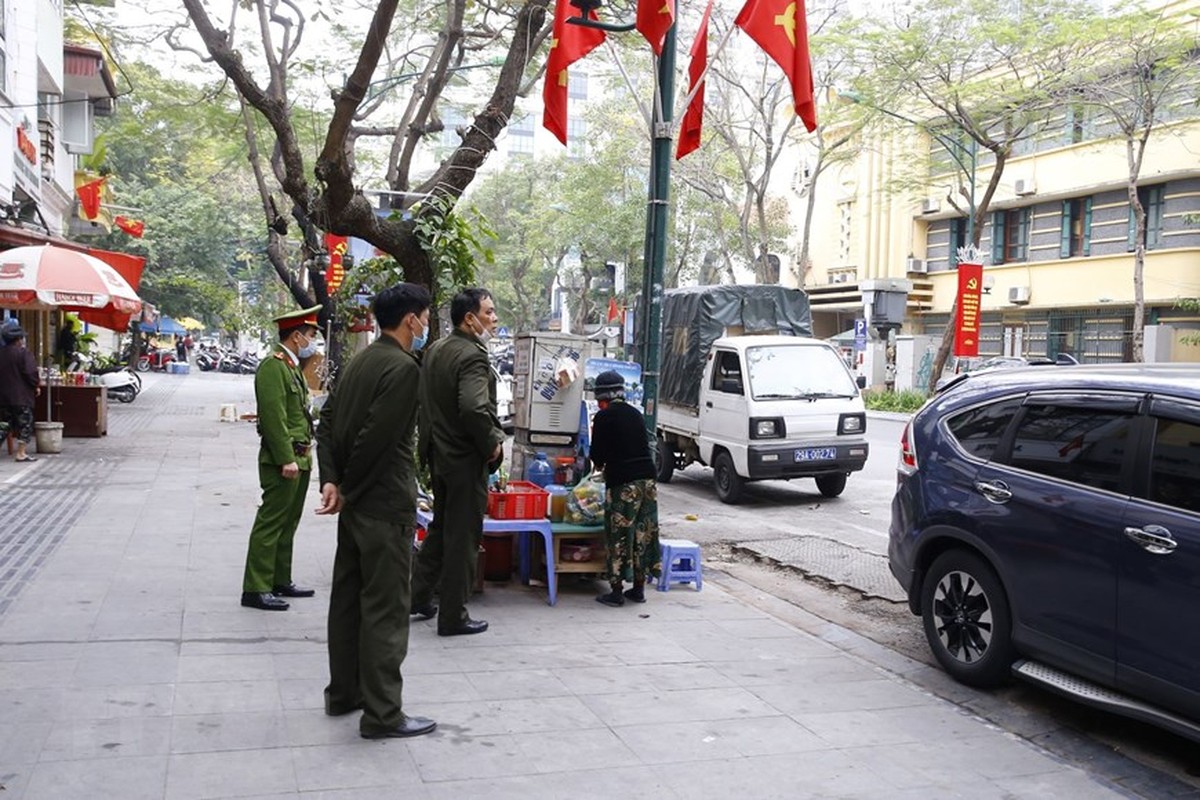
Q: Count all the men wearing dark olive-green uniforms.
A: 2